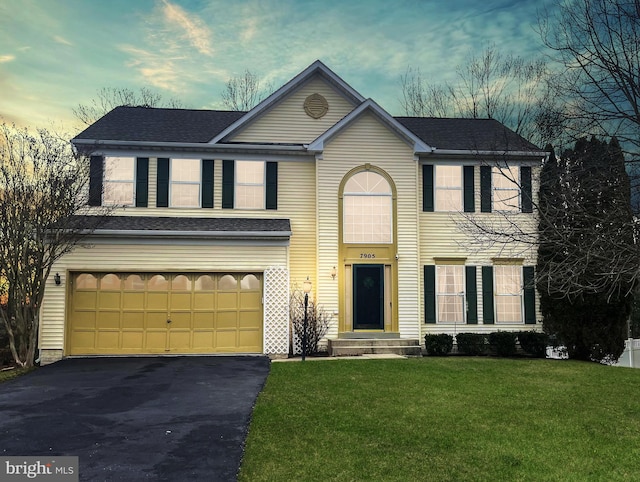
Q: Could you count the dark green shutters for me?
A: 14